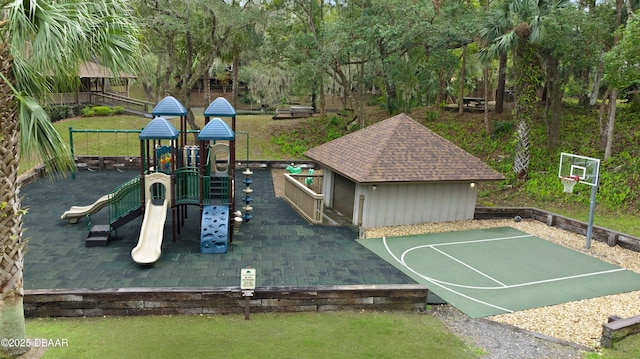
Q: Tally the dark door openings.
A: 1